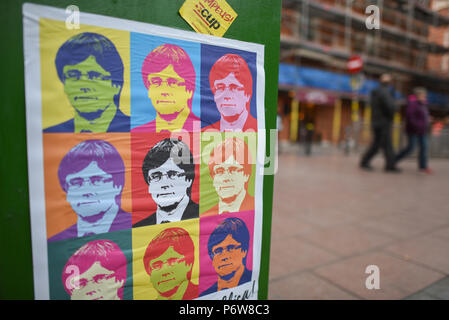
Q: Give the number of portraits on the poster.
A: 9